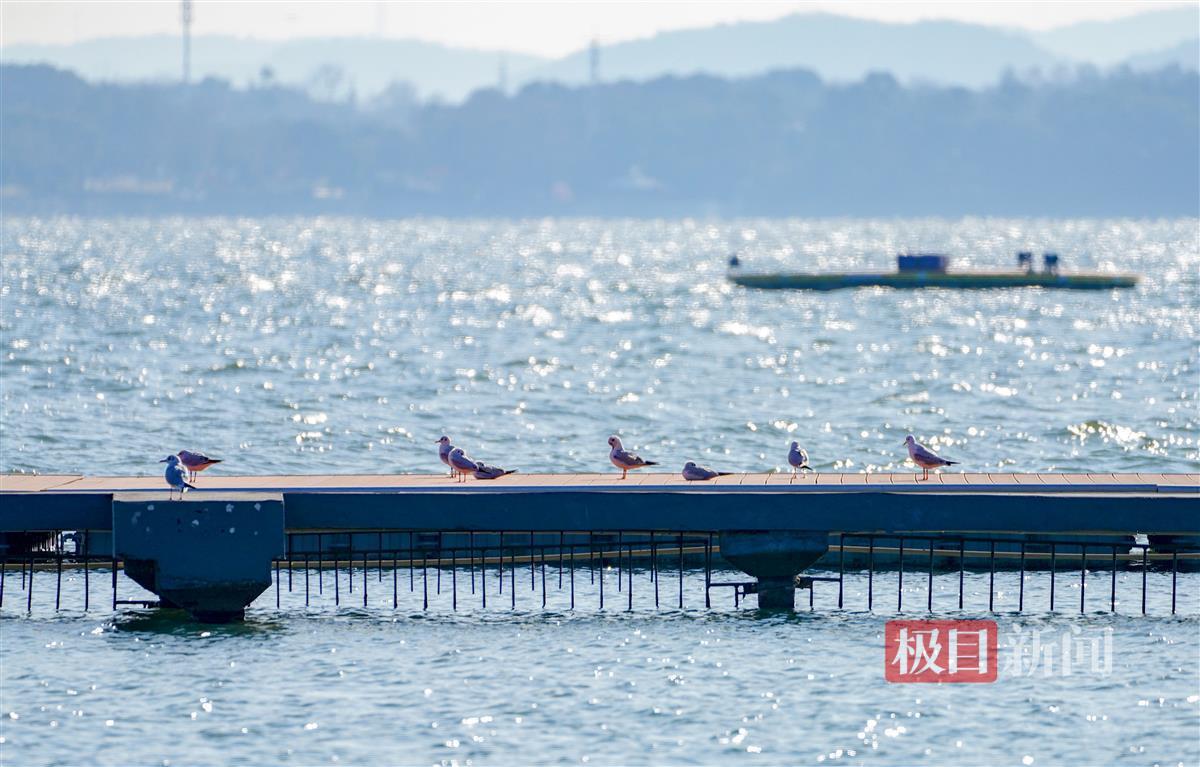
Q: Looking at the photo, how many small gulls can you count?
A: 9